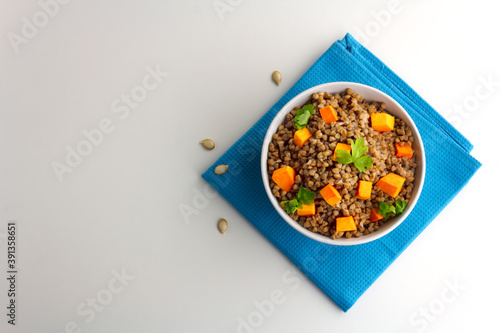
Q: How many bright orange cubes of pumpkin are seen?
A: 12